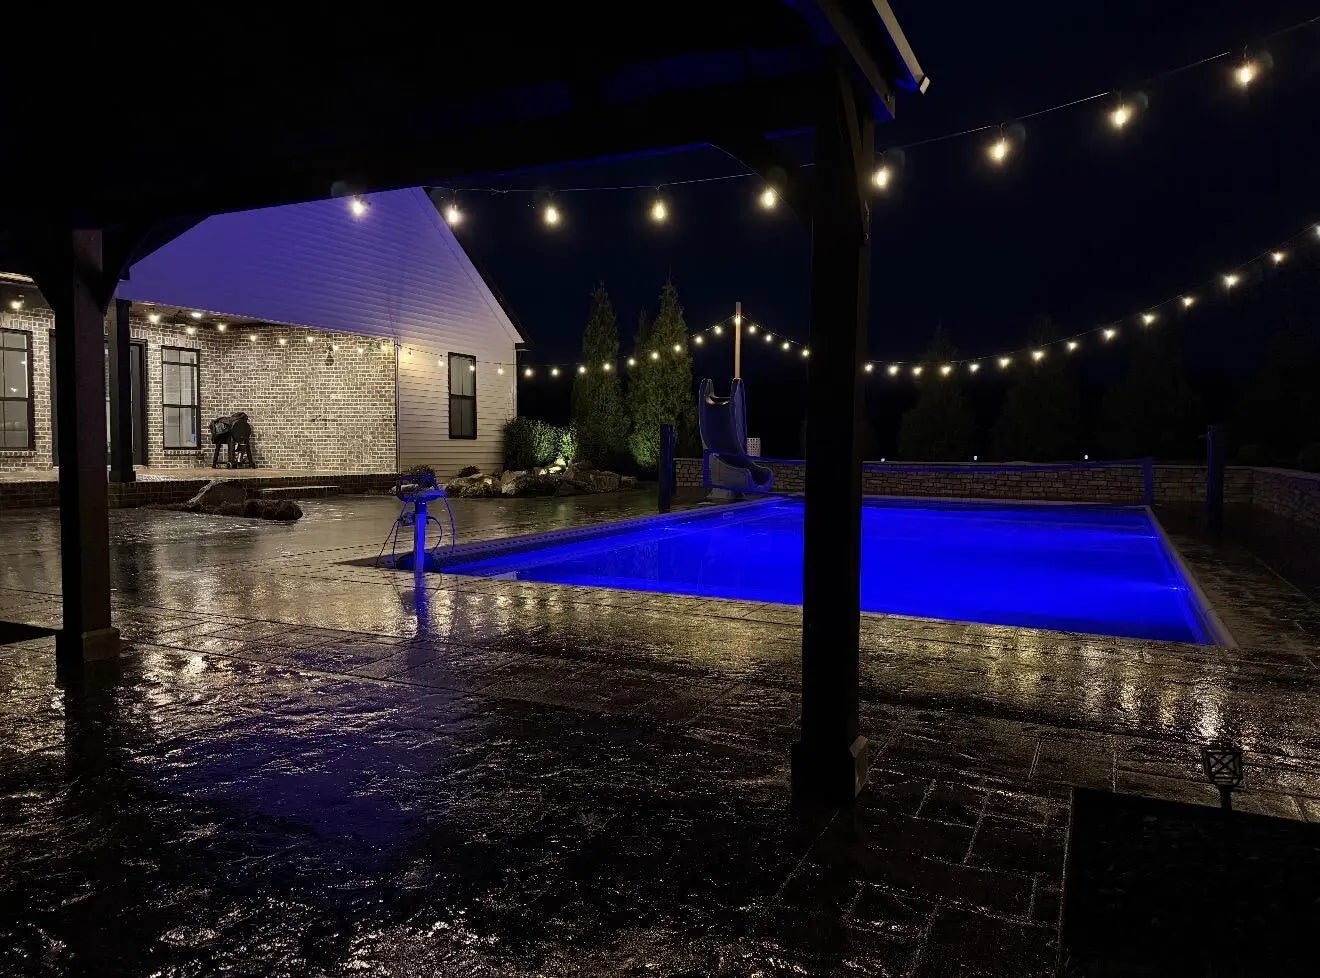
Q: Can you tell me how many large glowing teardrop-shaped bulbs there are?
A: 9